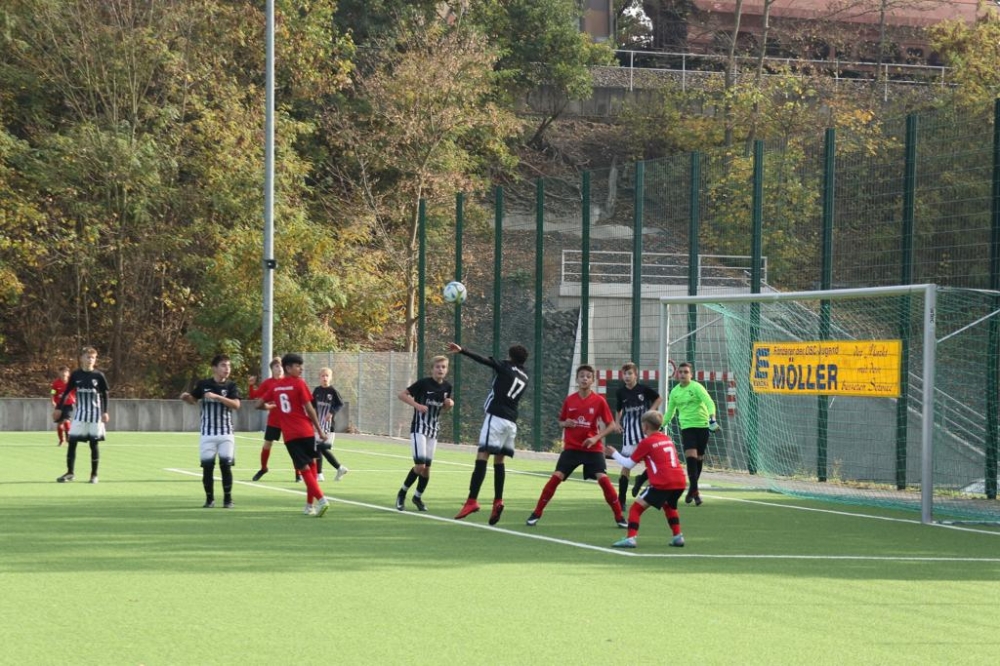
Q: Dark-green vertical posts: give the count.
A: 11